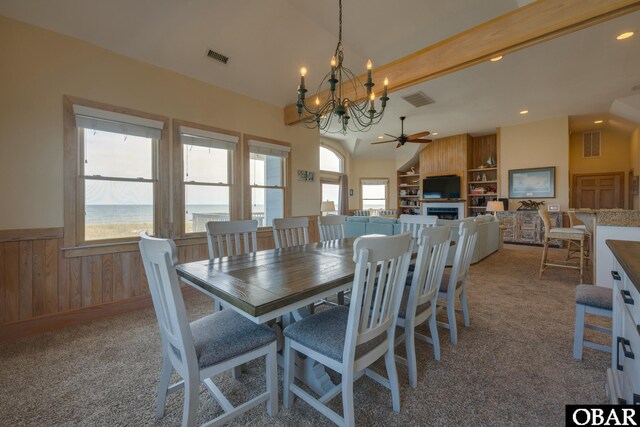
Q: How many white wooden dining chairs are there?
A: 8